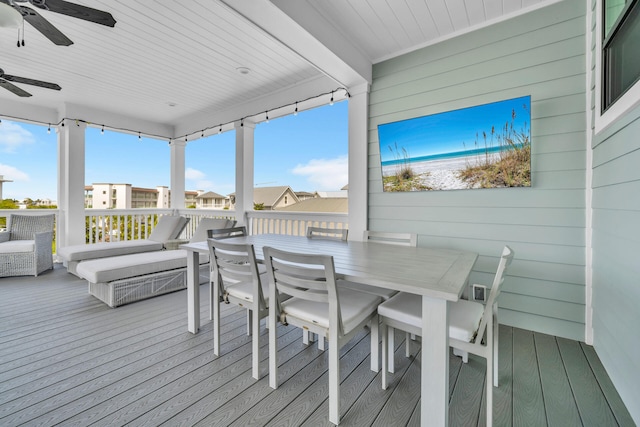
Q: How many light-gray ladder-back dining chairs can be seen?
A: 6